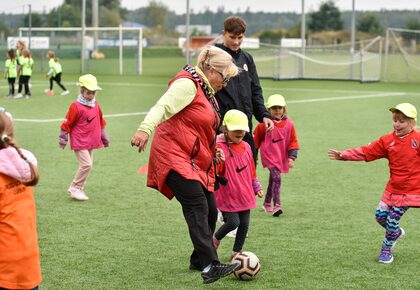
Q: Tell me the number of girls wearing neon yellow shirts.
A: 4